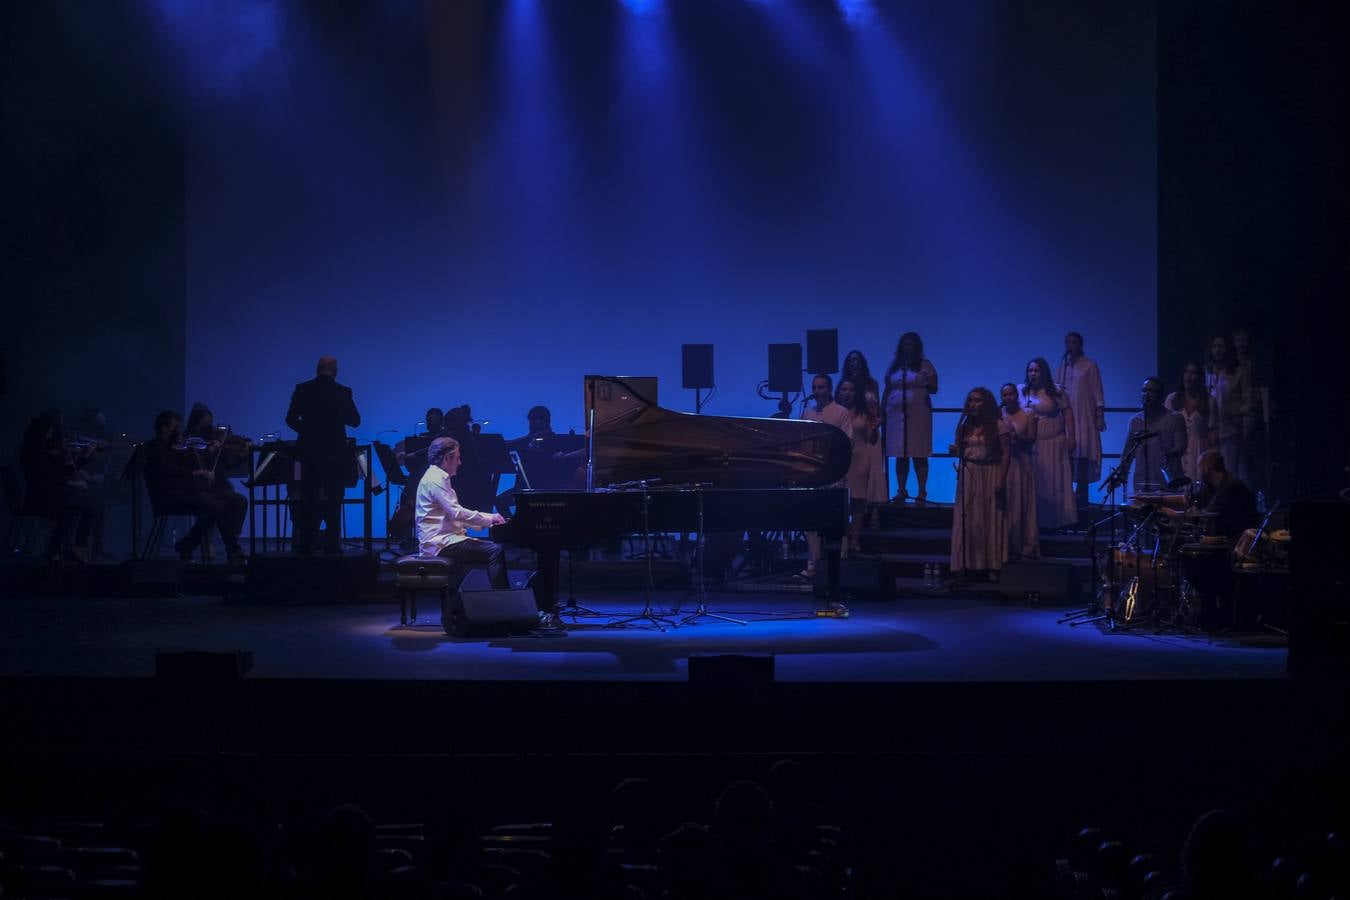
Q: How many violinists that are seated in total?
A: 4